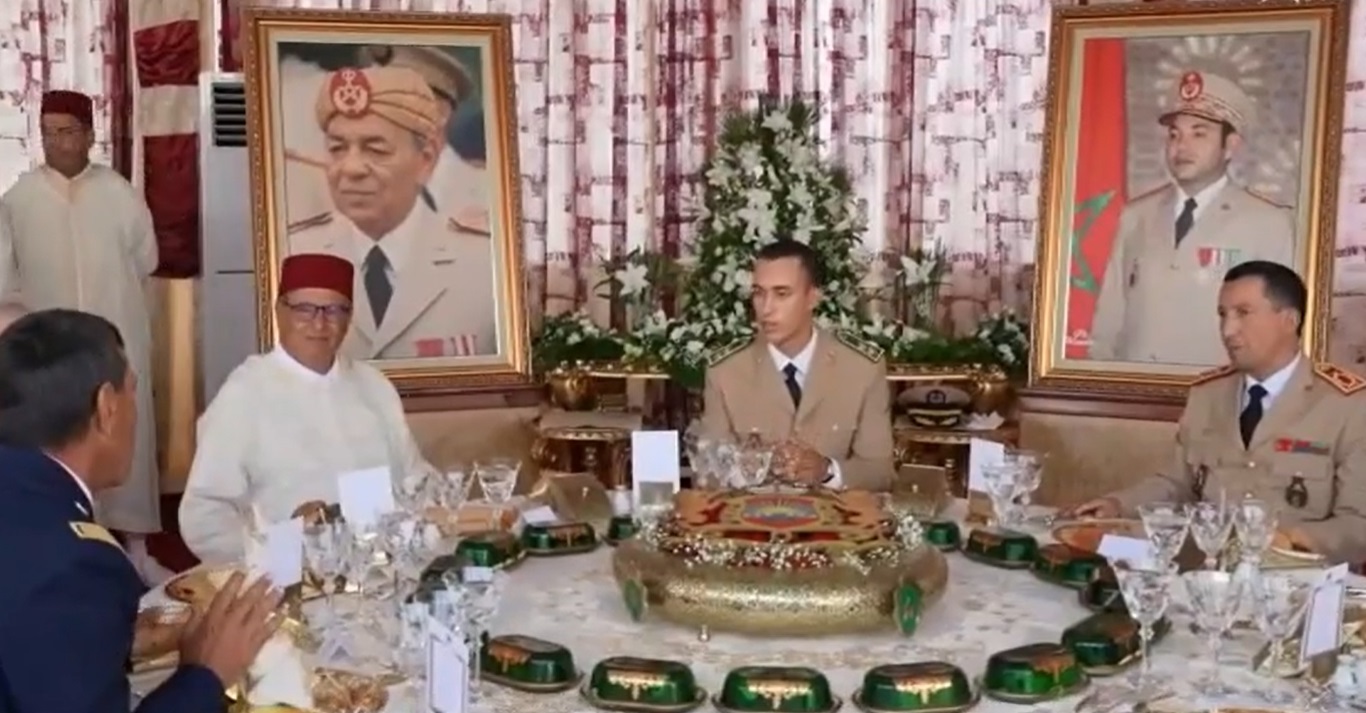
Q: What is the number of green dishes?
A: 14